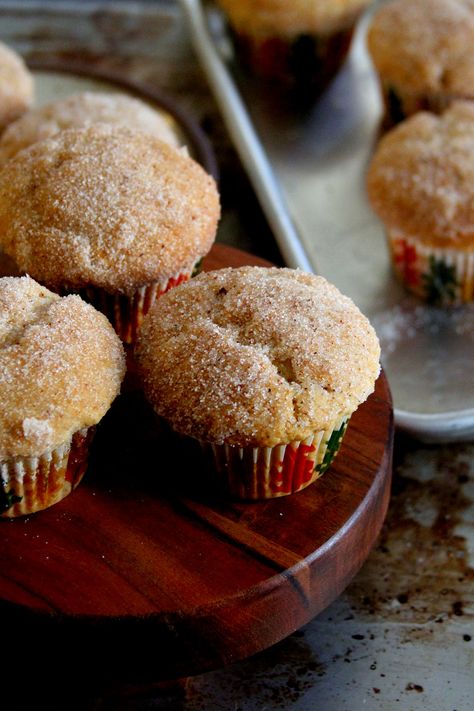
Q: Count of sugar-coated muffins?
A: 8